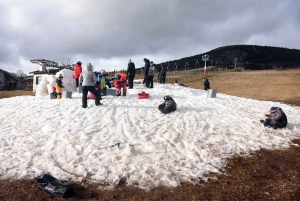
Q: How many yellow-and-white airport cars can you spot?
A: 0